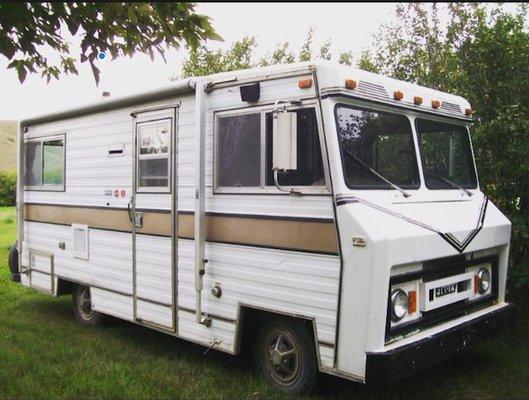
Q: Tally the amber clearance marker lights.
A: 6